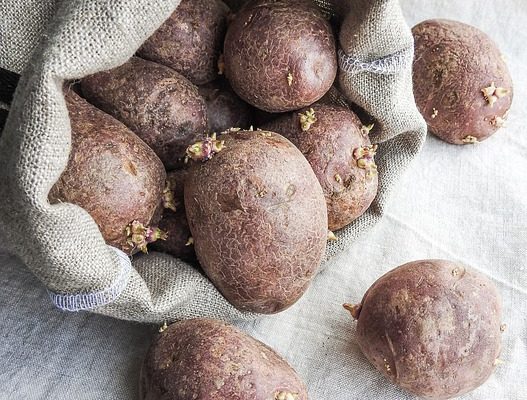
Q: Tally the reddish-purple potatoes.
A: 11